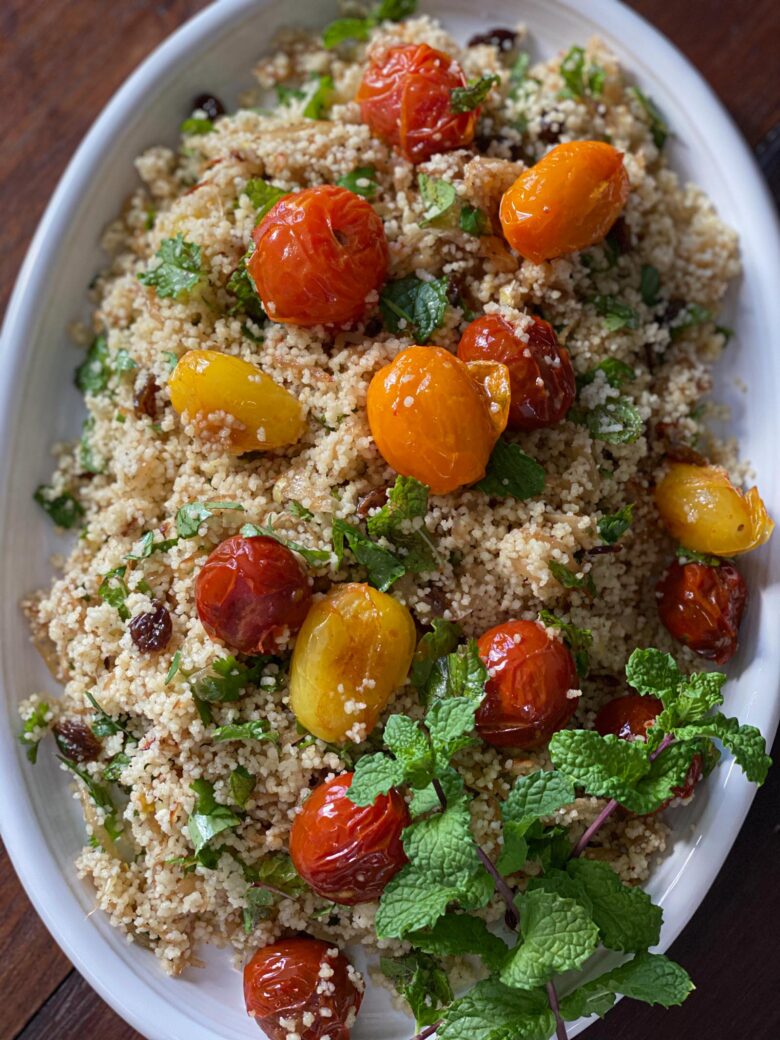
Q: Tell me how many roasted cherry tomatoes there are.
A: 14